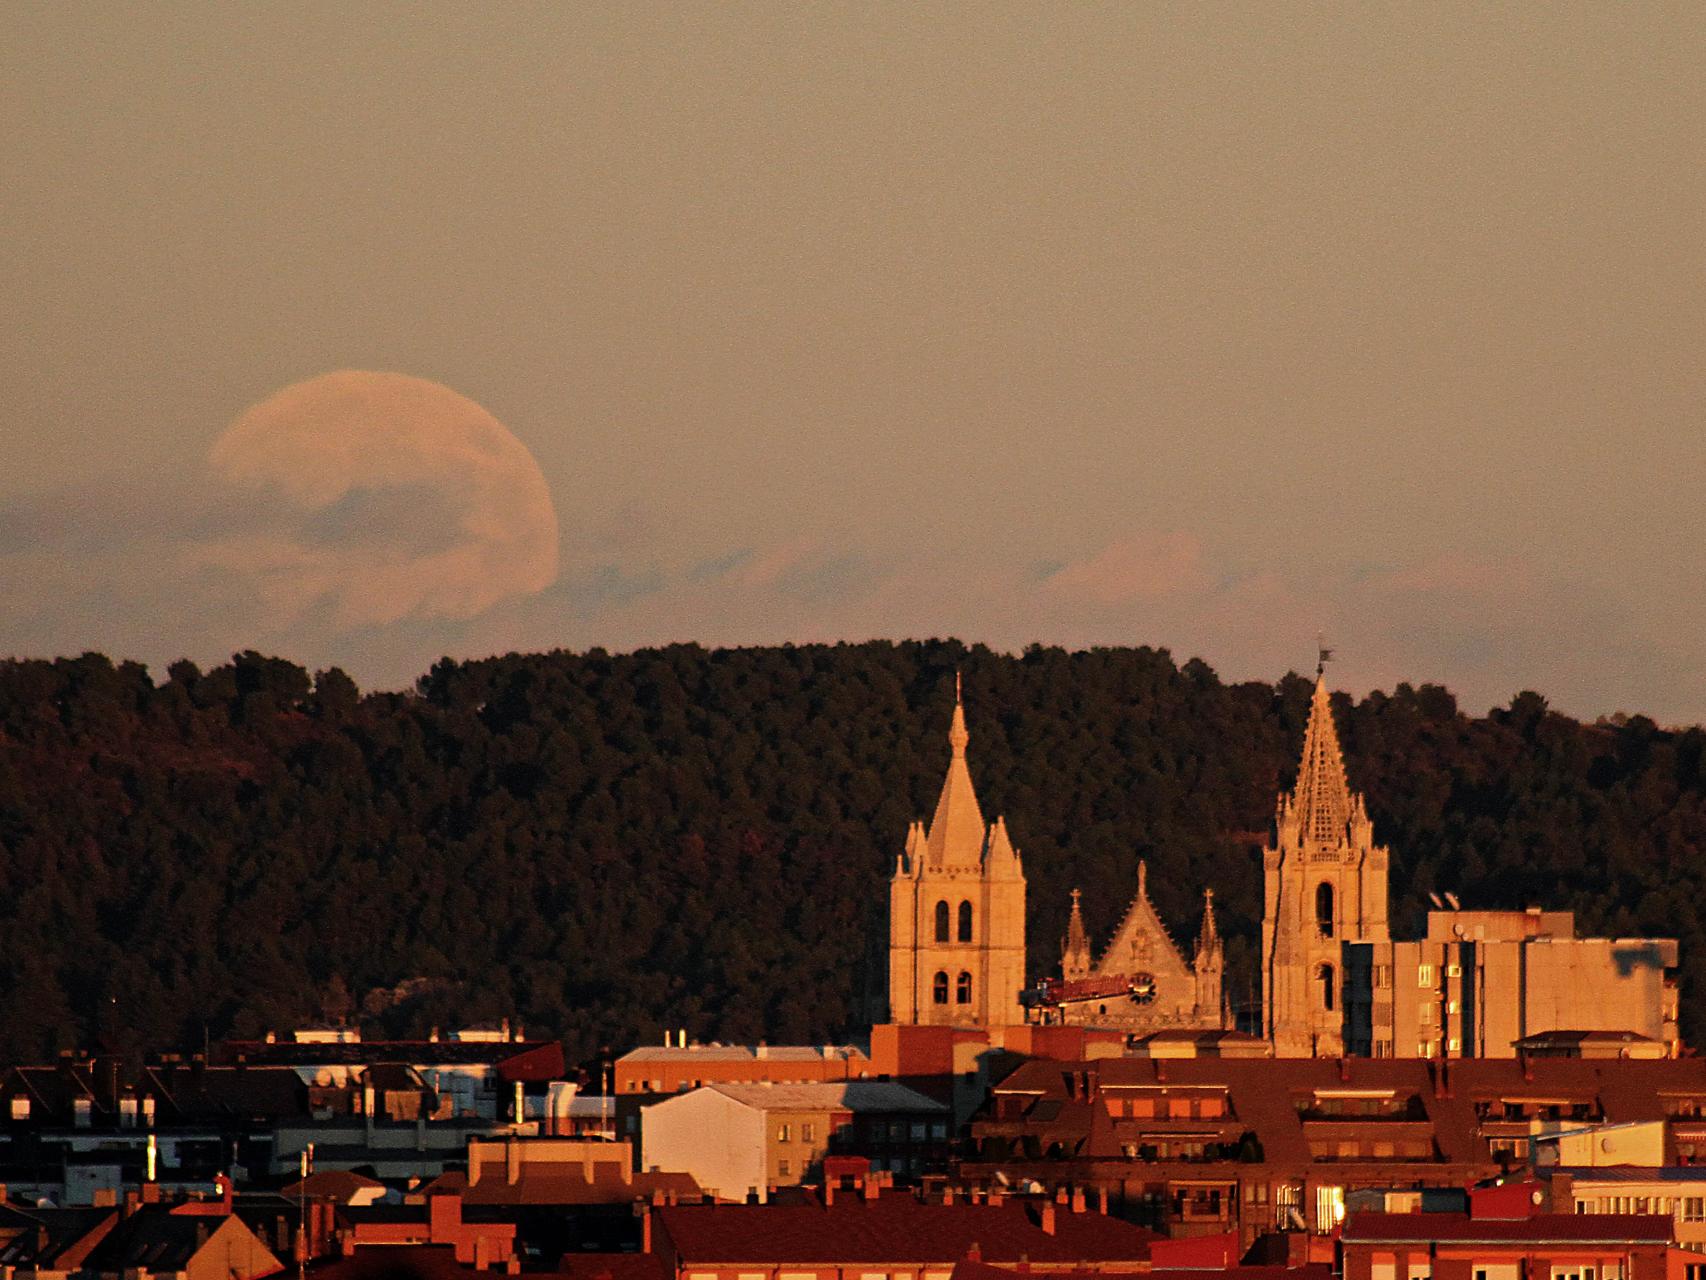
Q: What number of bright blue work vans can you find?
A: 0